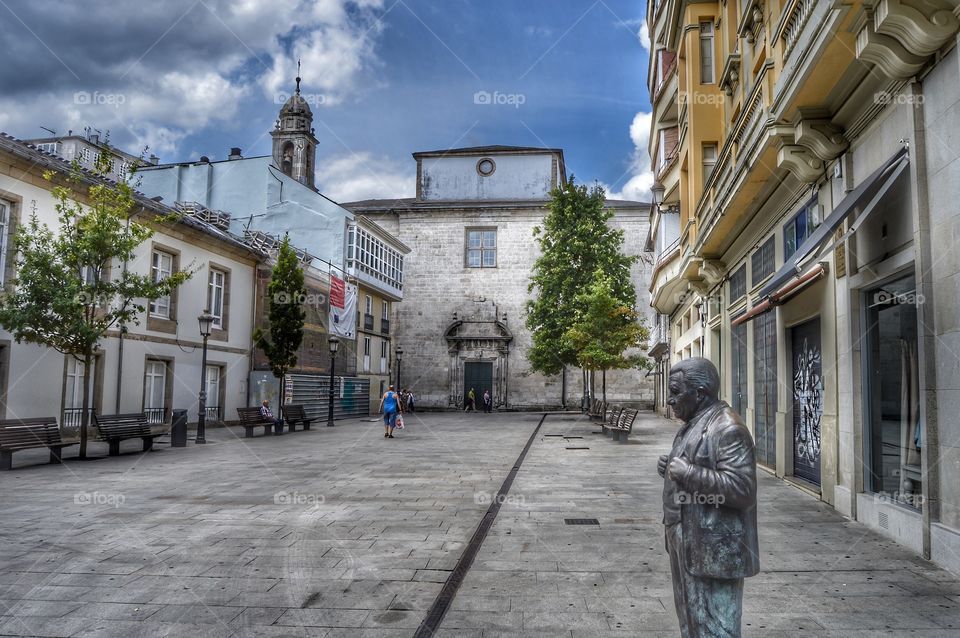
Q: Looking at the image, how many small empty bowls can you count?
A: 0